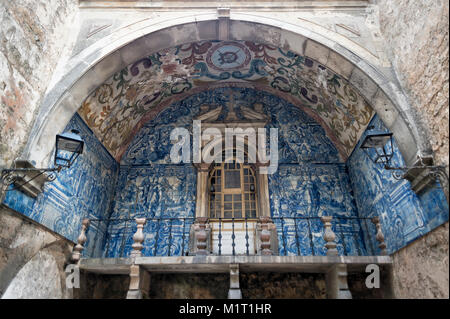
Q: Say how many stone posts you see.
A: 6